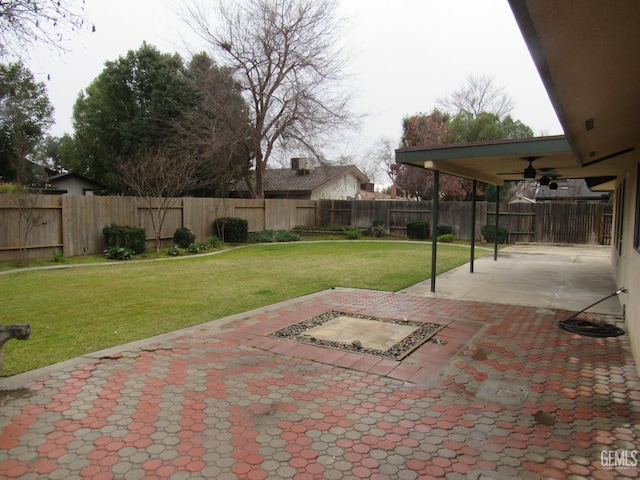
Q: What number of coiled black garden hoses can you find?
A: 1